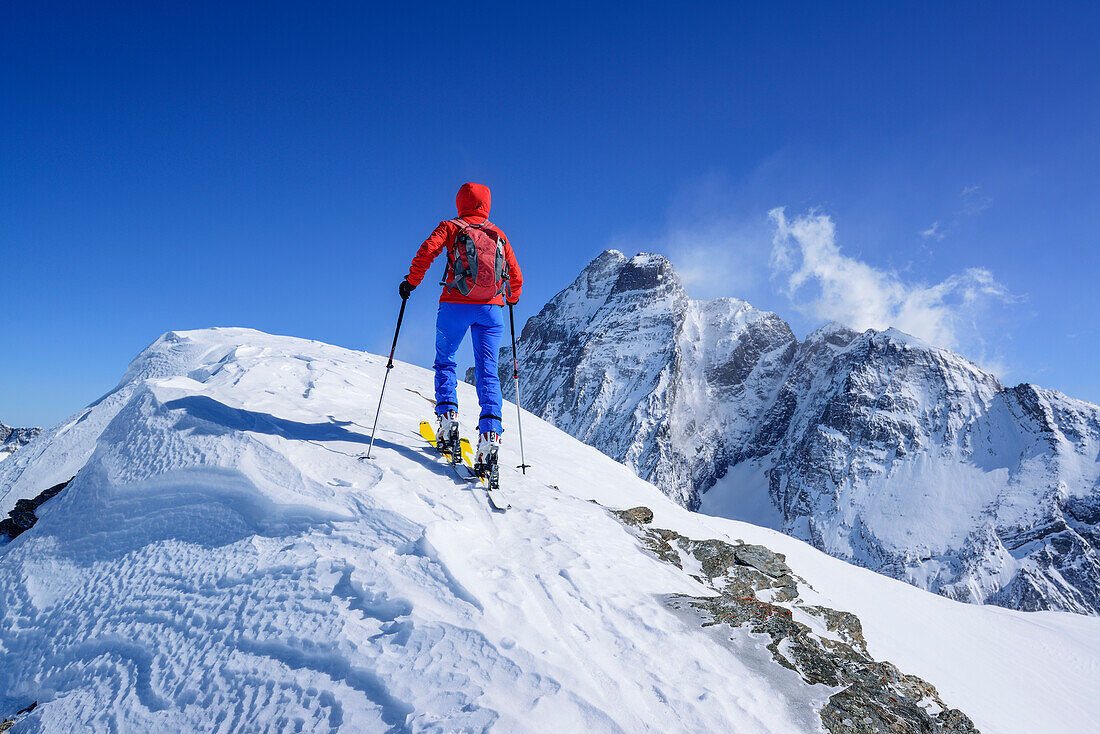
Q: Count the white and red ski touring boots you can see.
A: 2